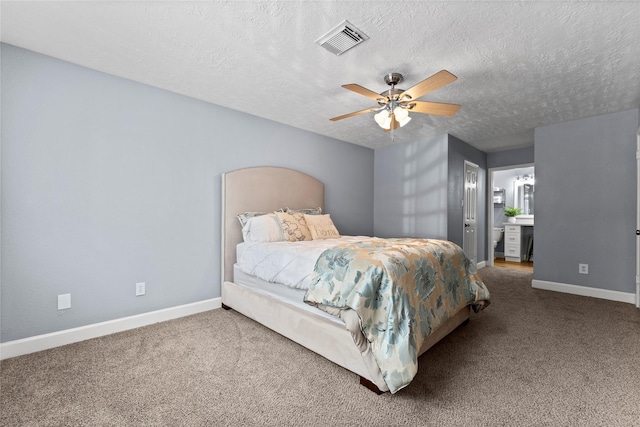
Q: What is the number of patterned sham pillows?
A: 2